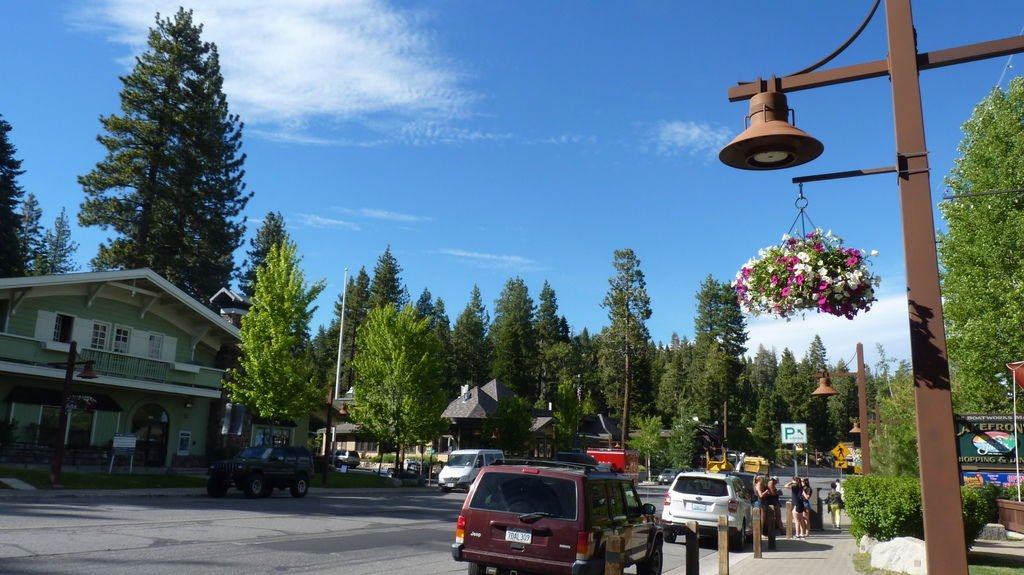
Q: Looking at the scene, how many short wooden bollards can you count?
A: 6